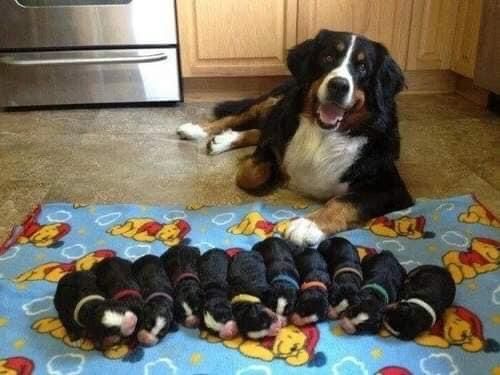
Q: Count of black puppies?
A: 11